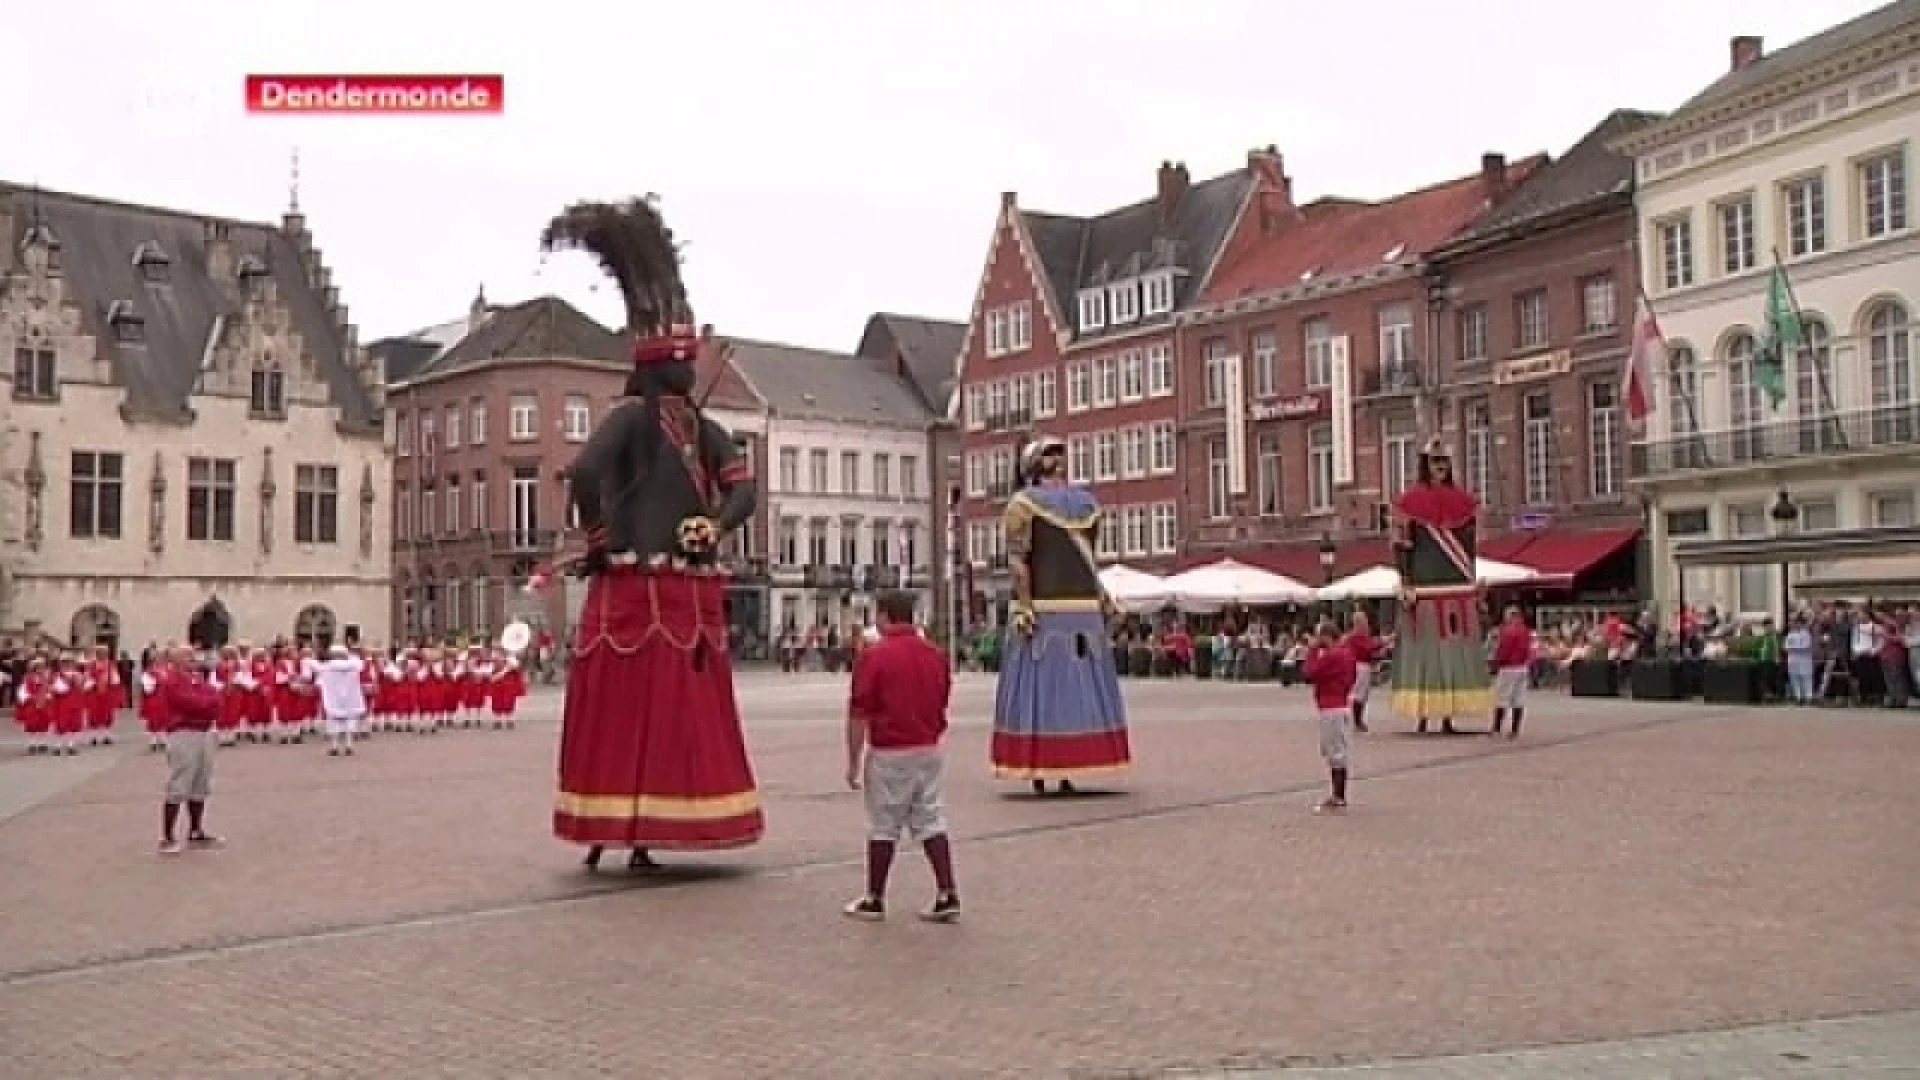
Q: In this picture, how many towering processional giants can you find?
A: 3